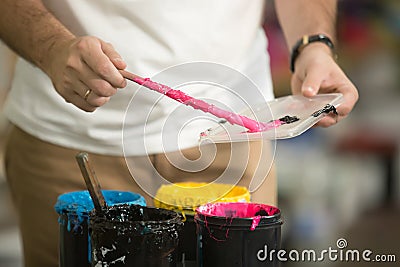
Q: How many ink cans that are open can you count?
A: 4